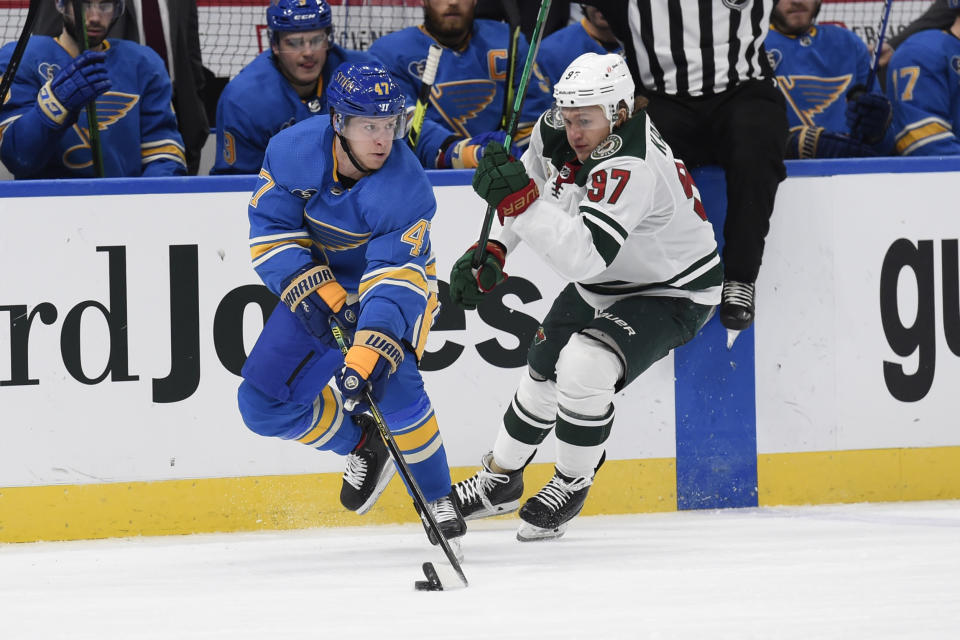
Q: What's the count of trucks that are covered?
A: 0